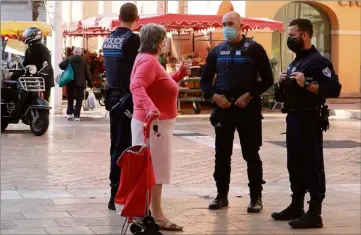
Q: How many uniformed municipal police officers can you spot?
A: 3